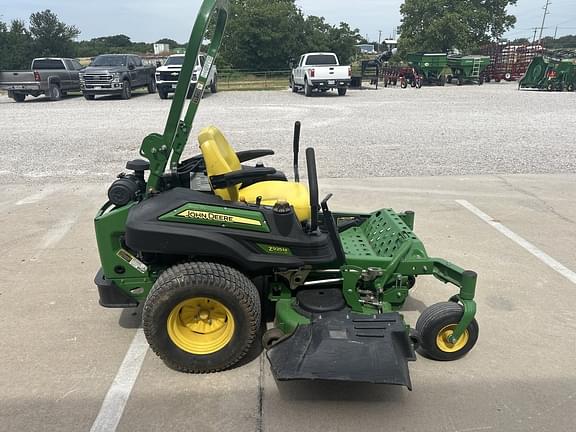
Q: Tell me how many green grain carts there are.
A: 2